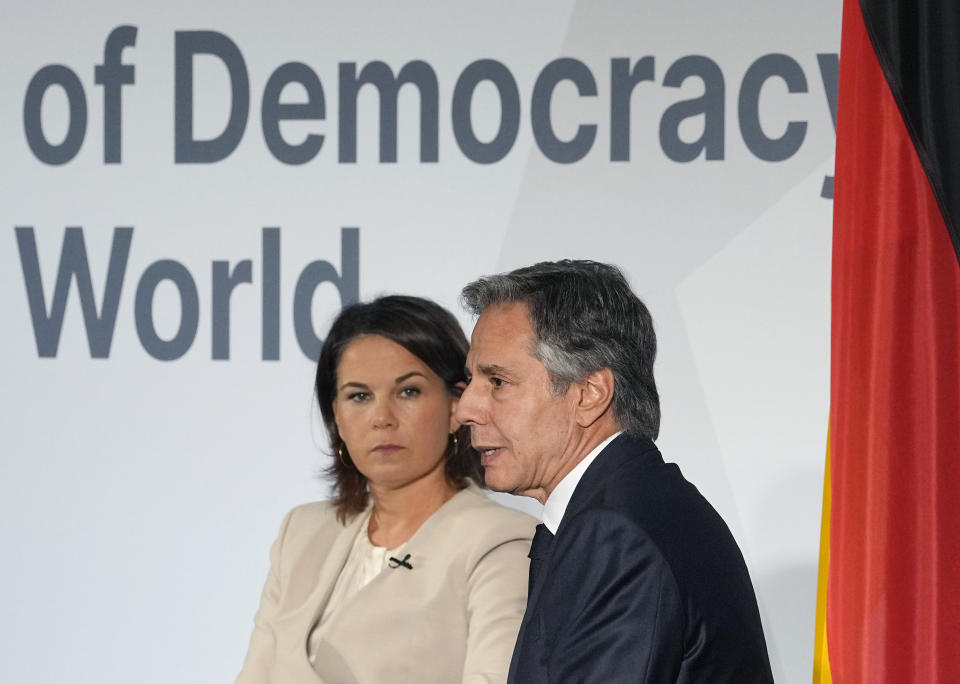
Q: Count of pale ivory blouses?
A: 1